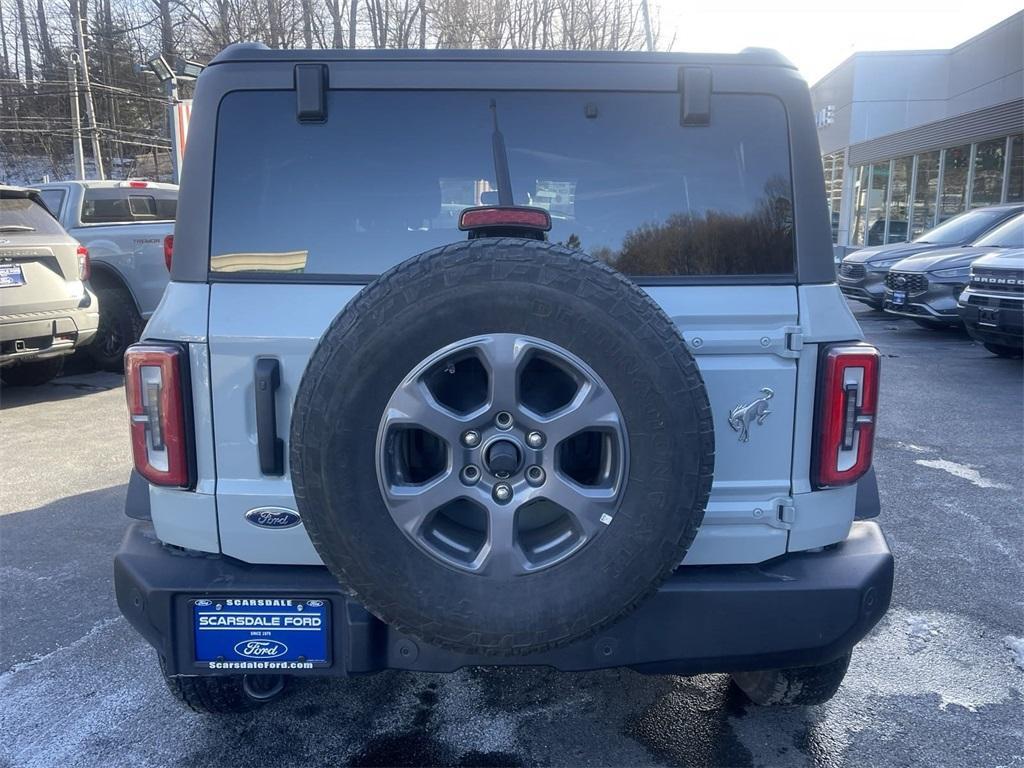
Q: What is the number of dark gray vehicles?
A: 2